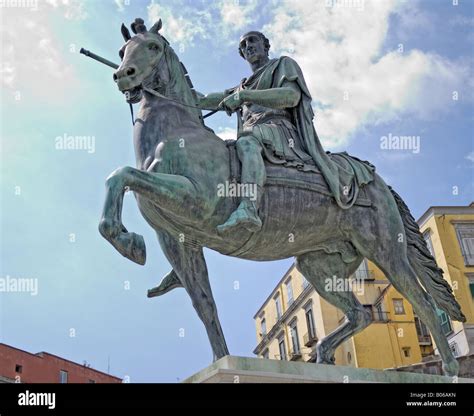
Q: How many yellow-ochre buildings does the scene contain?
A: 2